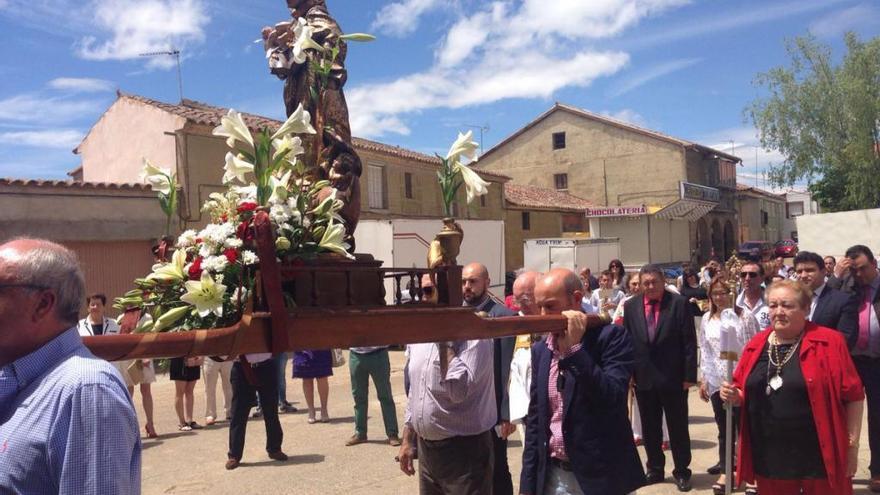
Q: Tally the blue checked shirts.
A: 1